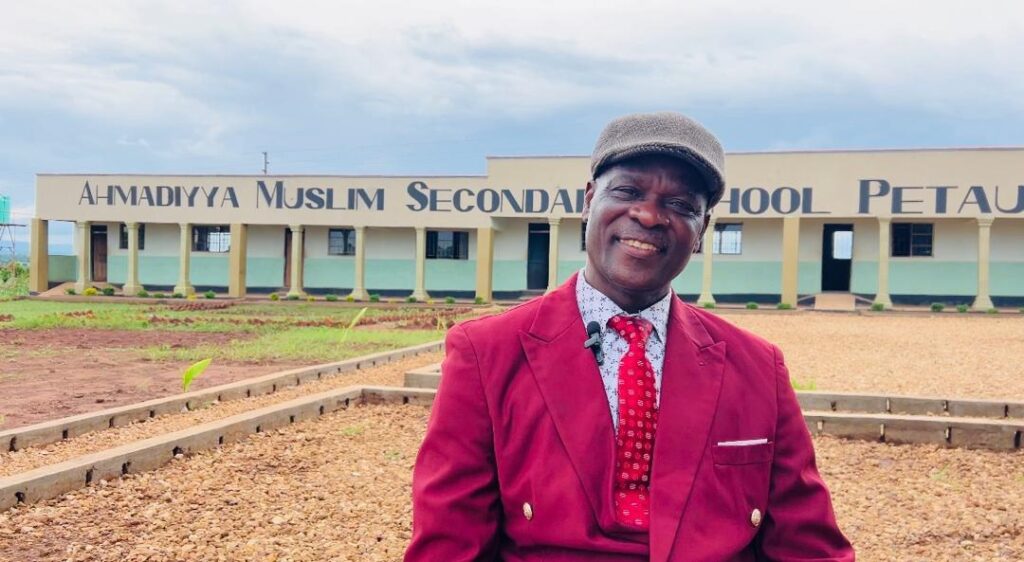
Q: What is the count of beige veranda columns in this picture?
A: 14